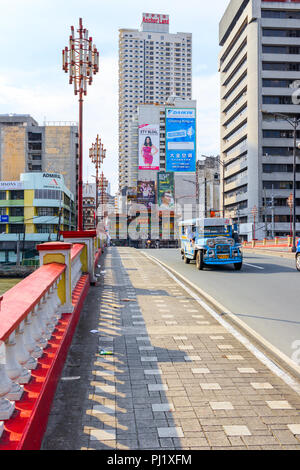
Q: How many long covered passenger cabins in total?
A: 1